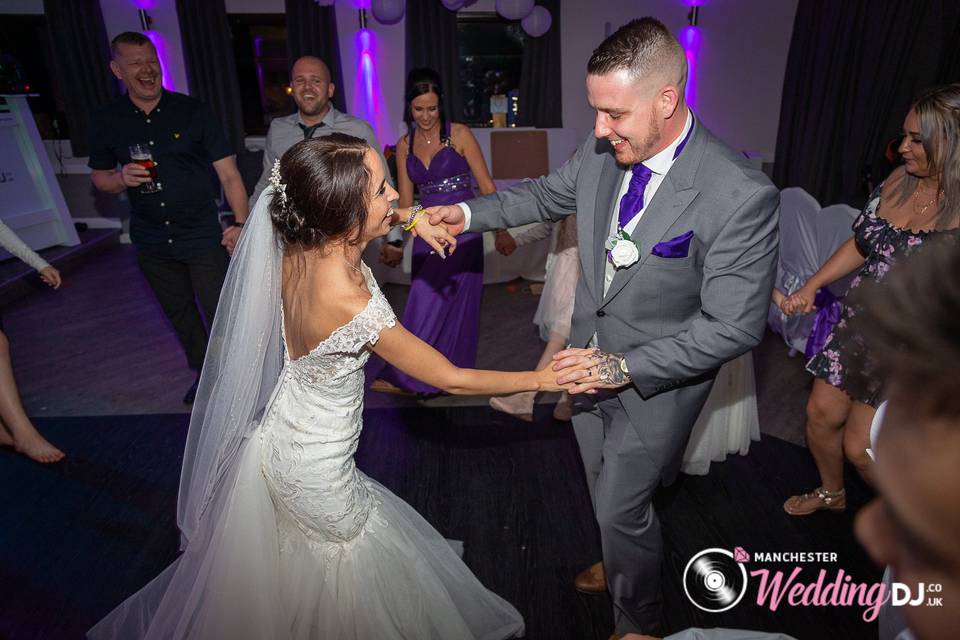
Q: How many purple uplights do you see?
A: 3